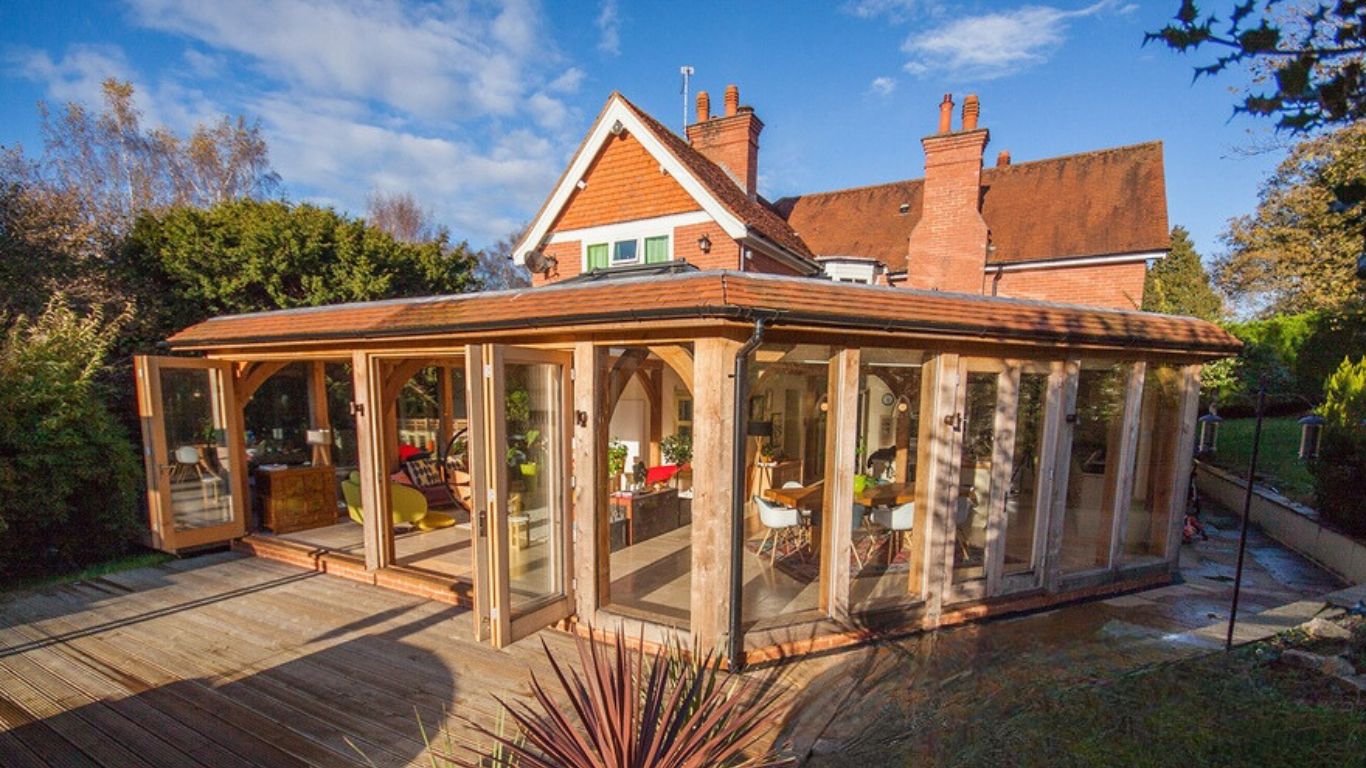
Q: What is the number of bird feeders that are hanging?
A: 2